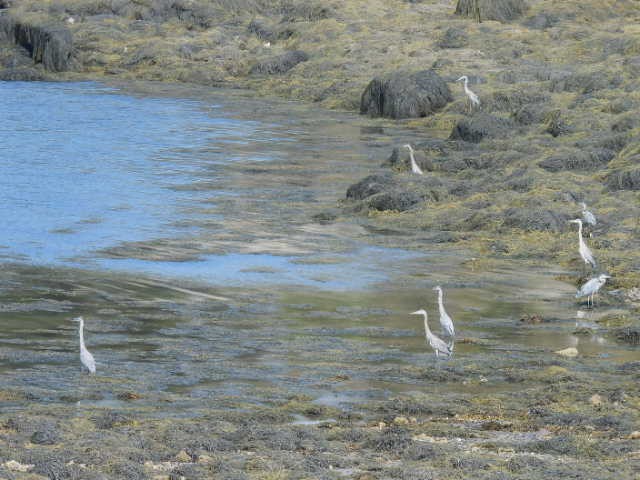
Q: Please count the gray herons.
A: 8